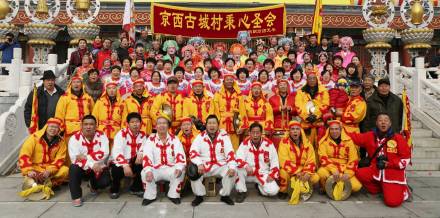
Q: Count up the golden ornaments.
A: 5